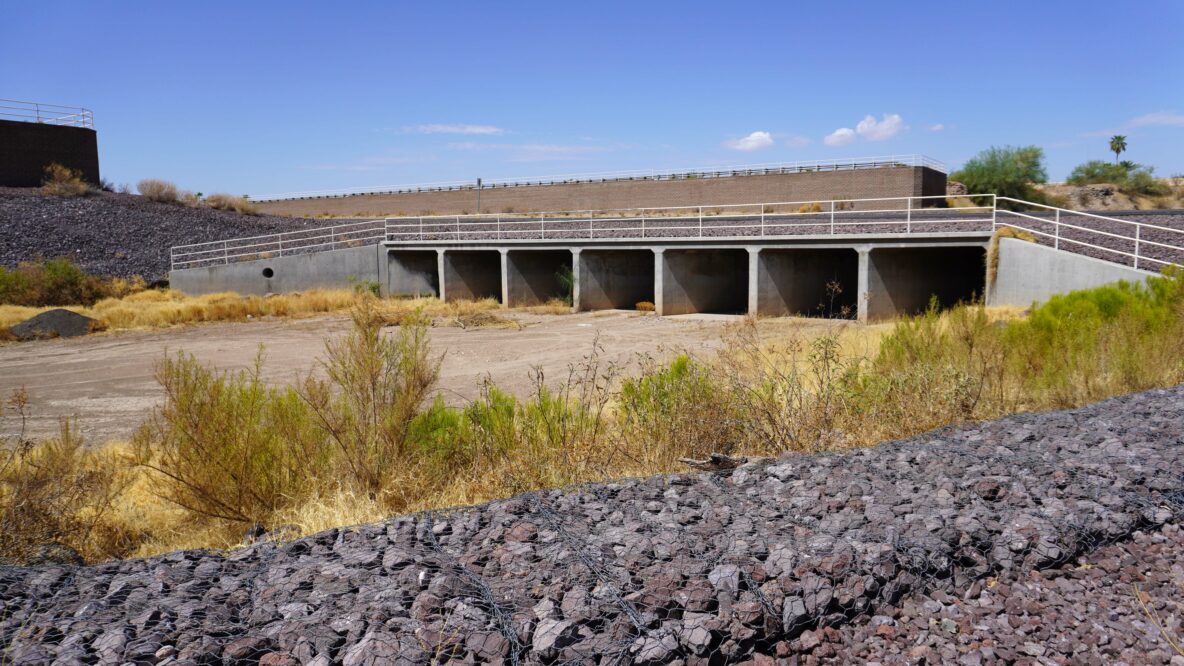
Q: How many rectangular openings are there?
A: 7